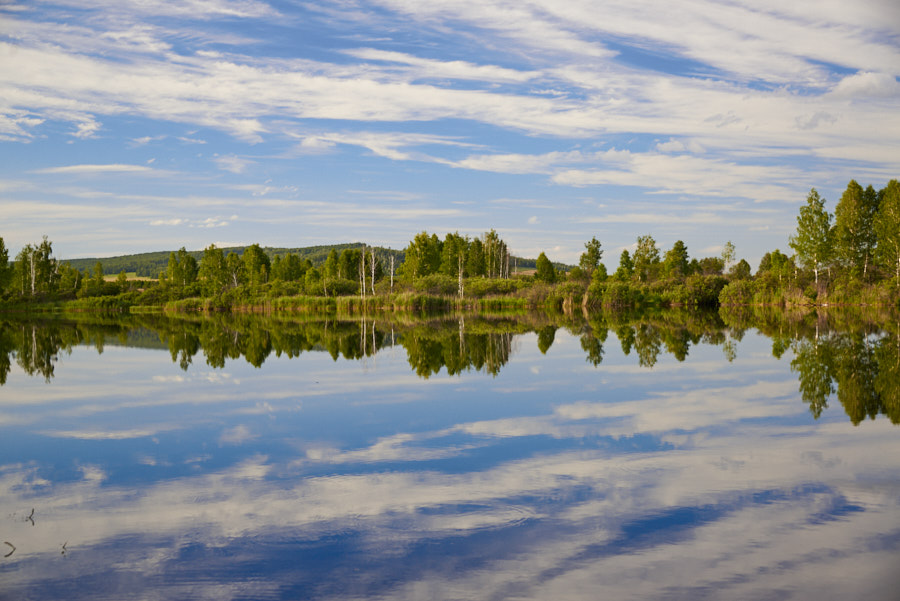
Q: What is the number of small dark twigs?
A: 3